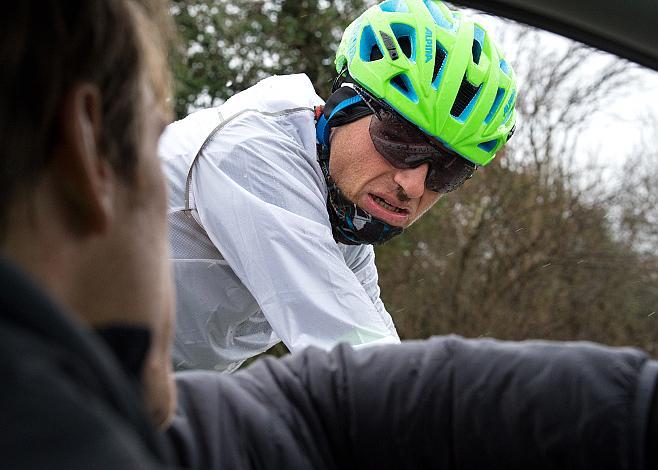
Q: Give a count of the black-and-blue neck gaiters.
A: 1